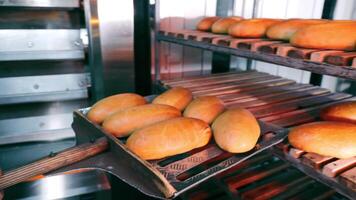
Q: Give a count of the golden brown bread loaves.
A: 13